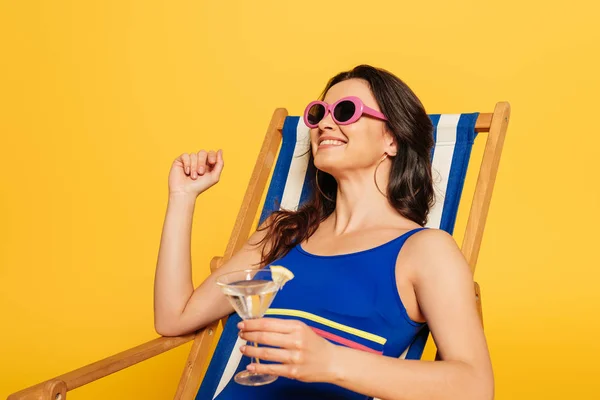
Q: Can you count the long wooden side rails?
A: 2